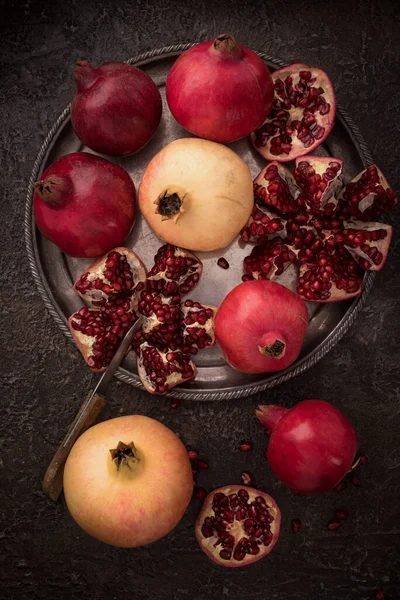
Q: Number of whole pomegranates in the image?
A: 7